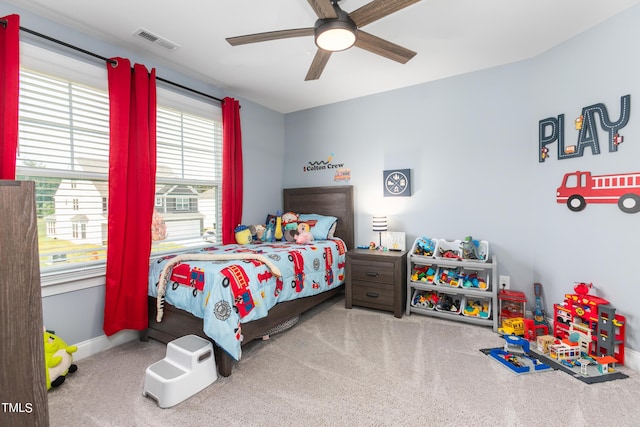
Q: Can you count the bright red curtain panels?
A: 3